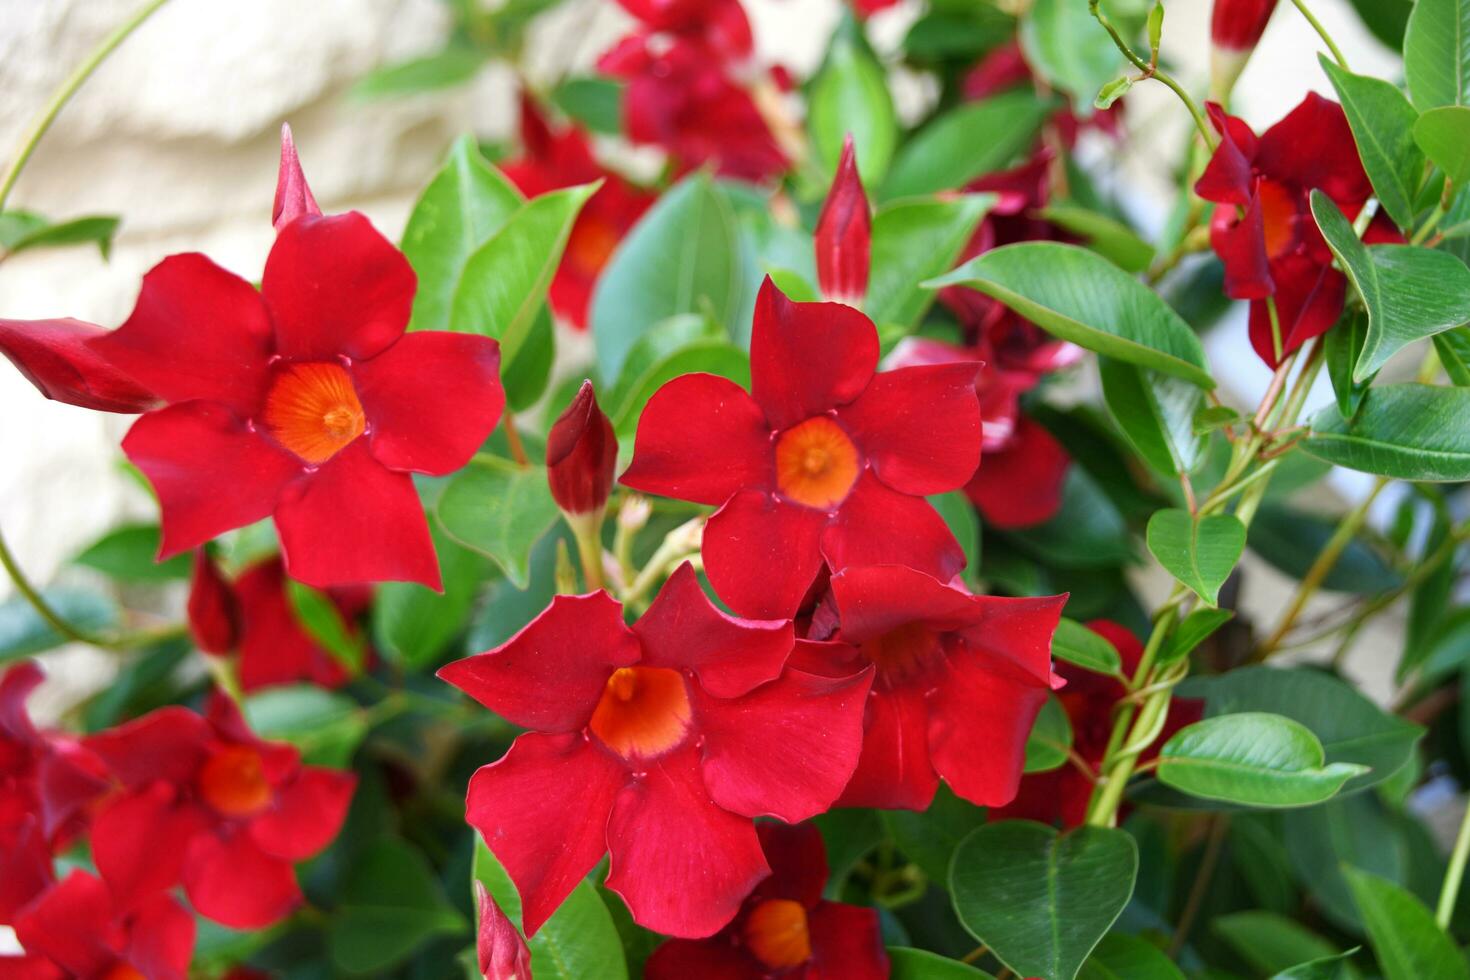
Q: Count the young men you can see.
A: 0